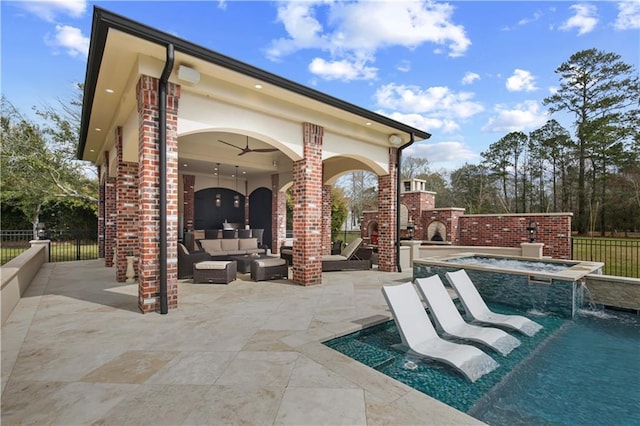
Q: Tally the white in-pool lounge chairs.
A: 3